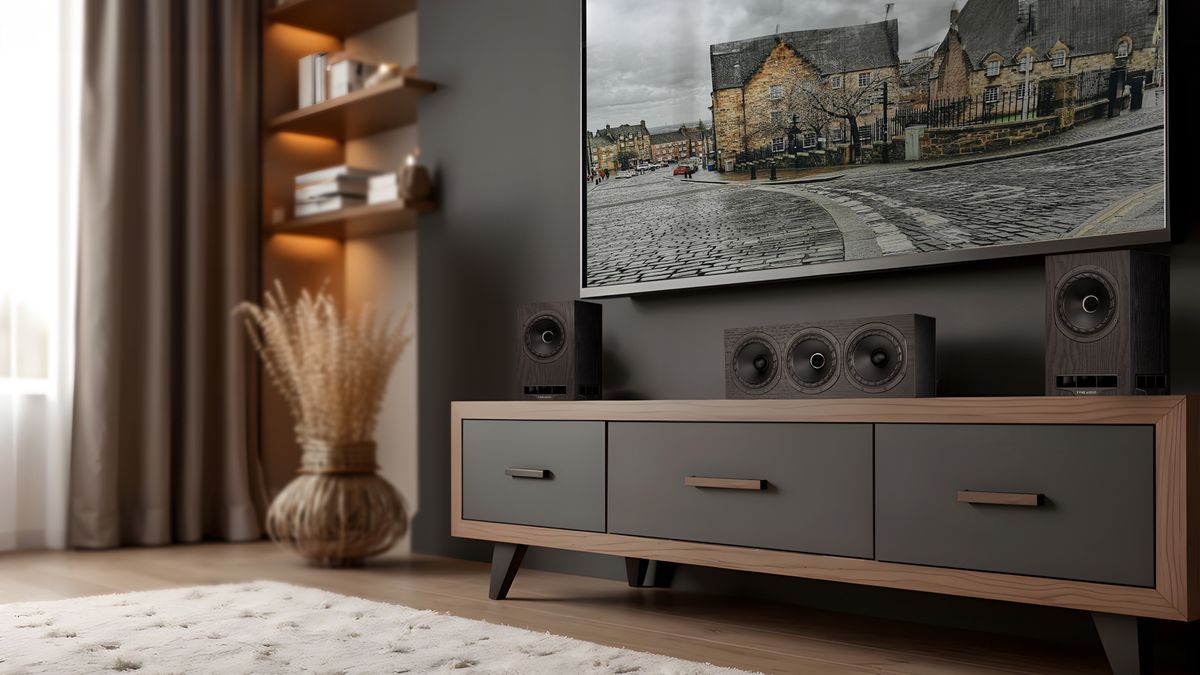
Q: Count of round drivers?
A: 5